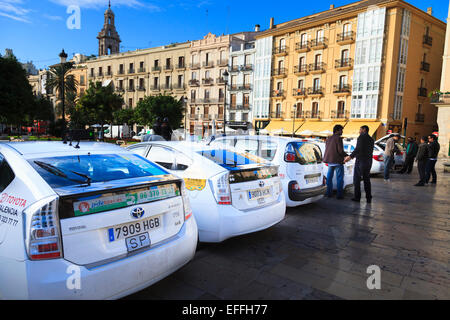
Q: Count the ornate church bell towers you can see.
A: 1